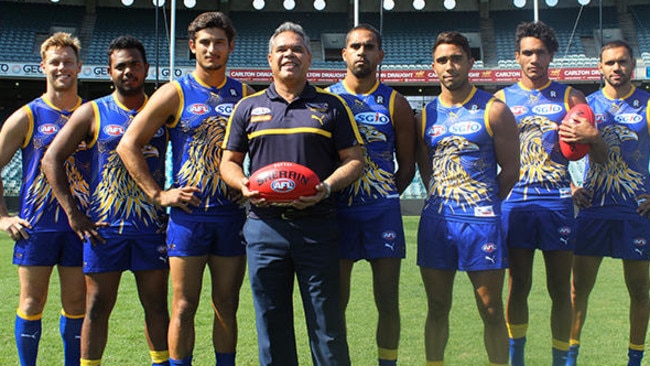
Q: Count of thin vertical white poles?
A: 3